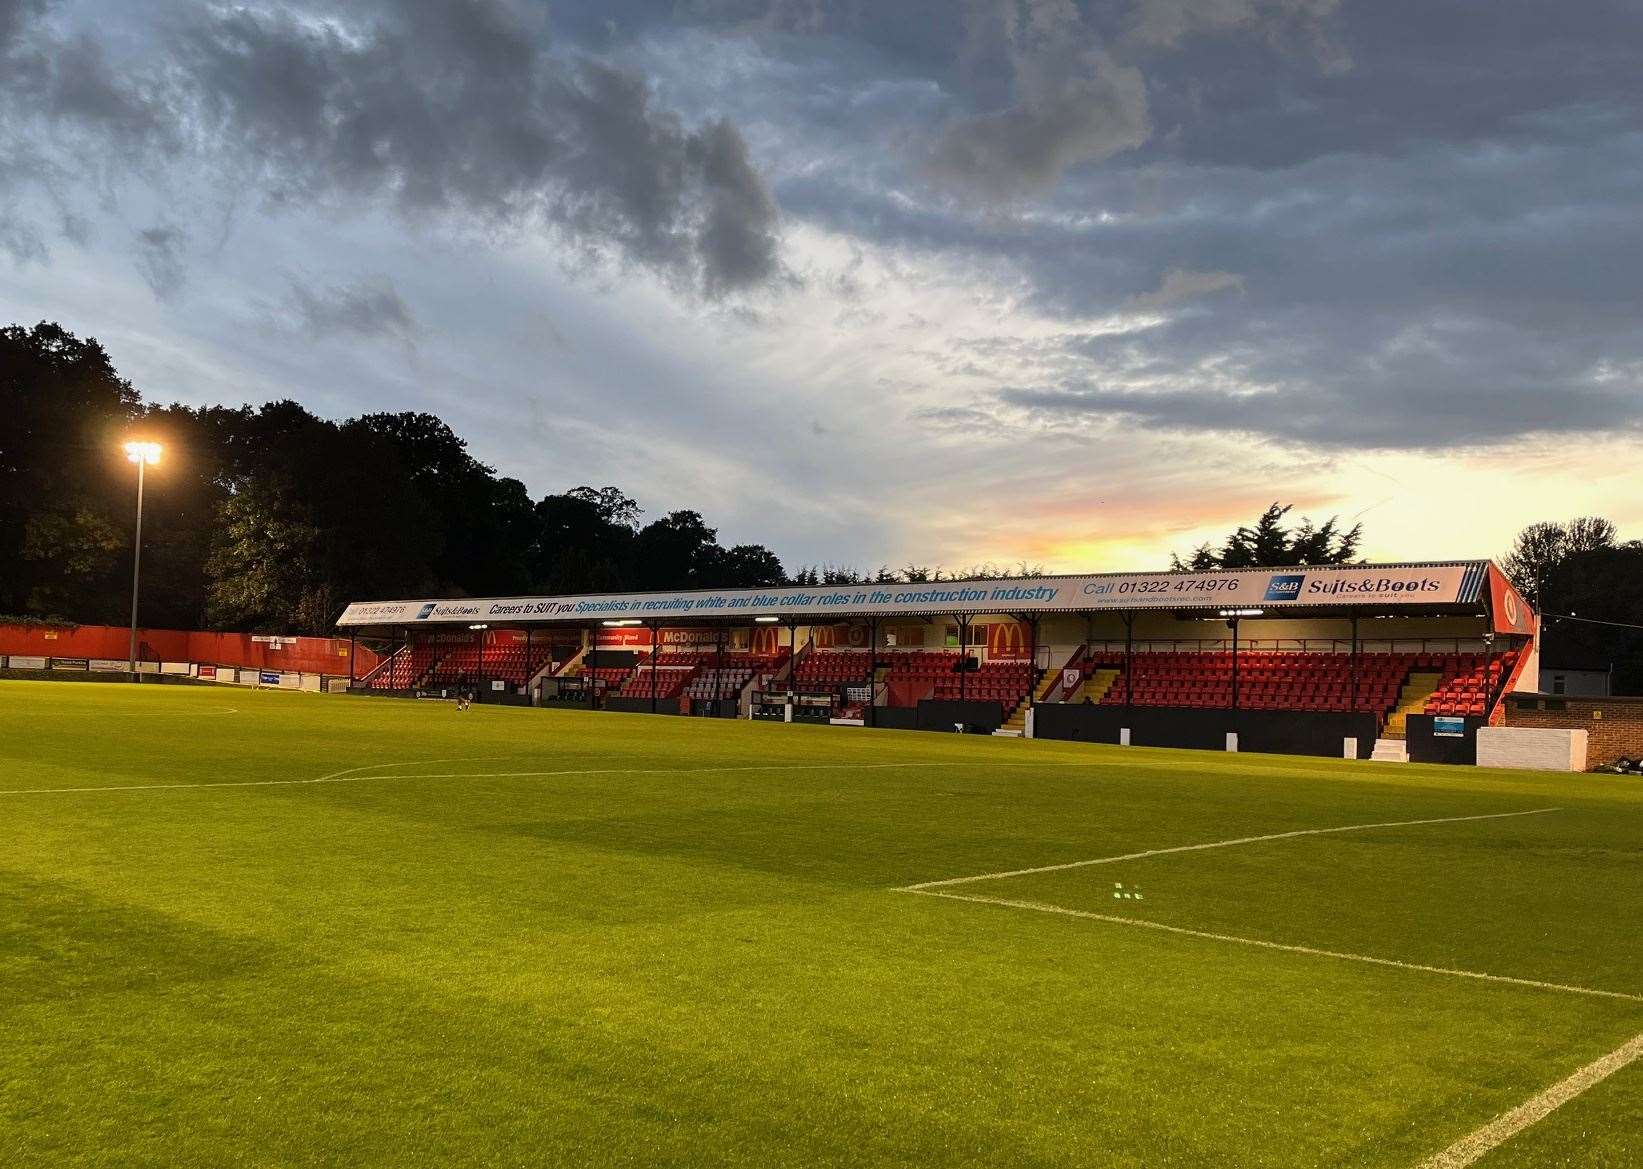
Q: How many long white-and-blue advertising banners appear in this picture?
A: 1